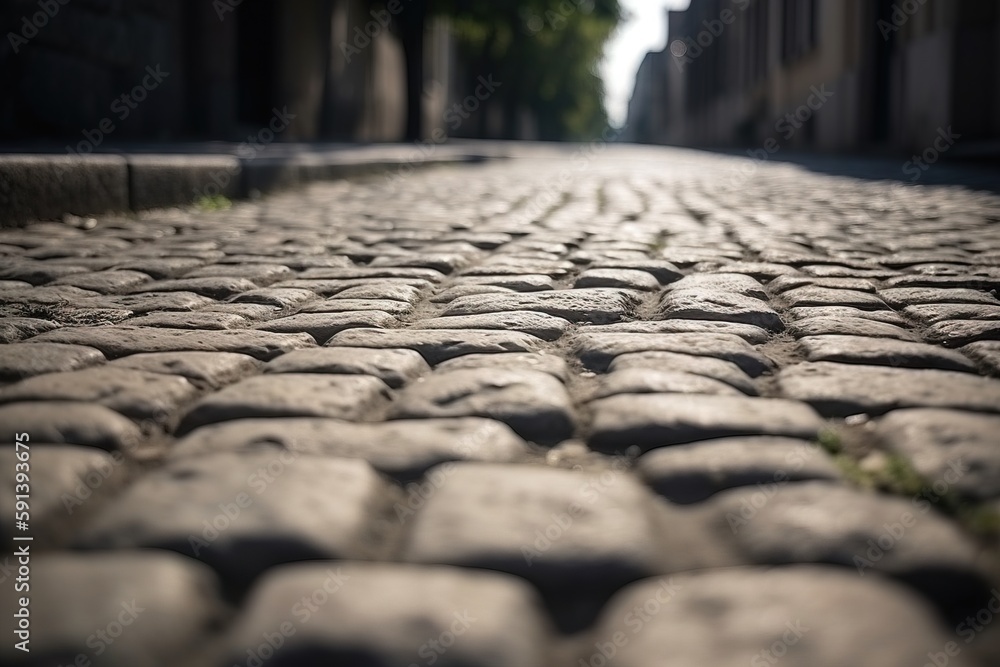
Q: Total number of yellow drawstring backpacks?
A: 0